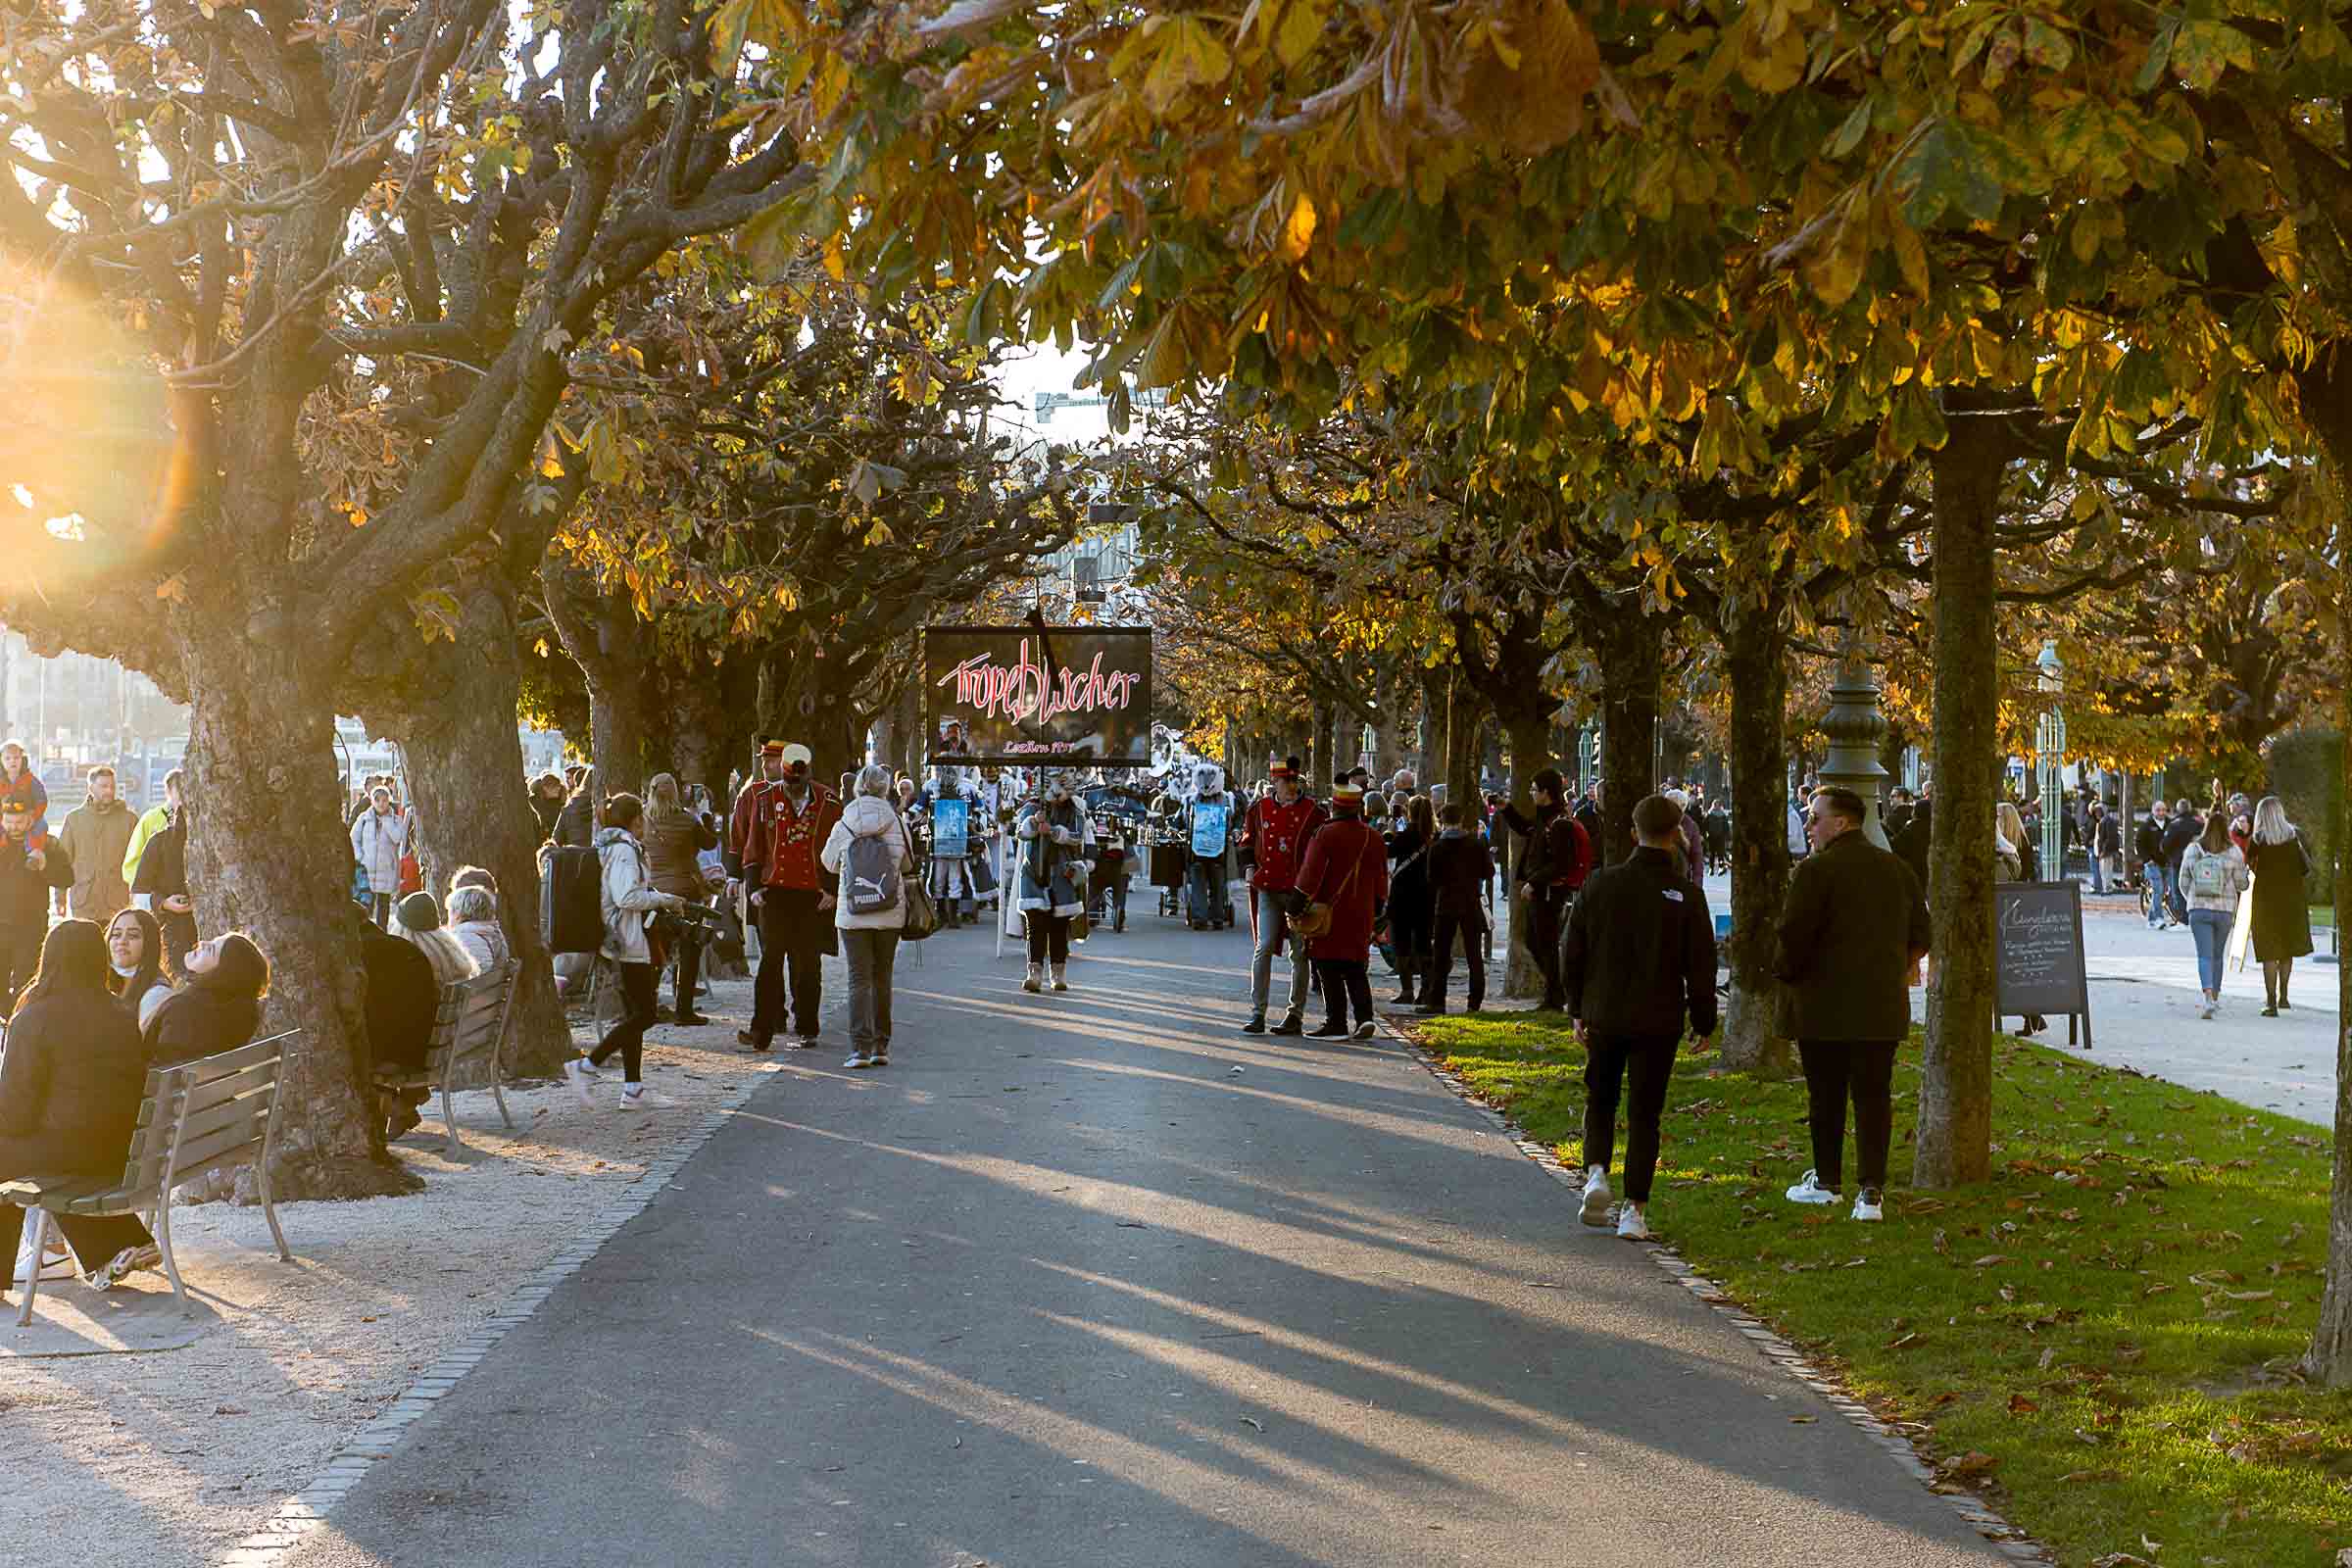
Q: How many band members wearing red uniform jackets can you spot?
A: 4